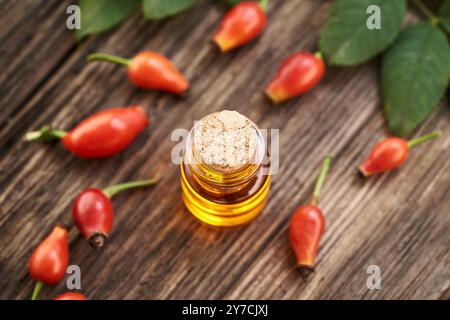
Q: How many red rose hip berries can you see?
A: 9